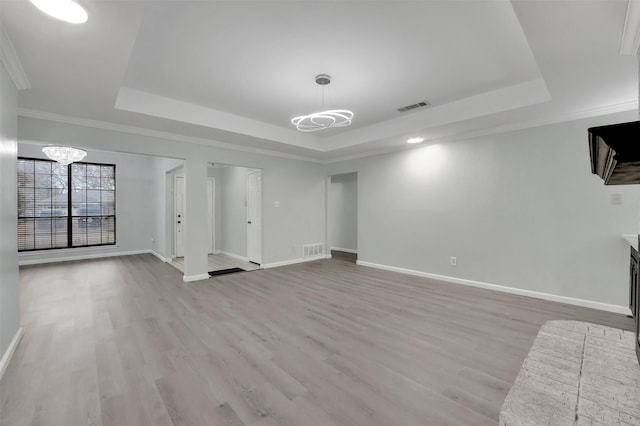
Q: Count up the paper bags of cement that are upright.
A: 0